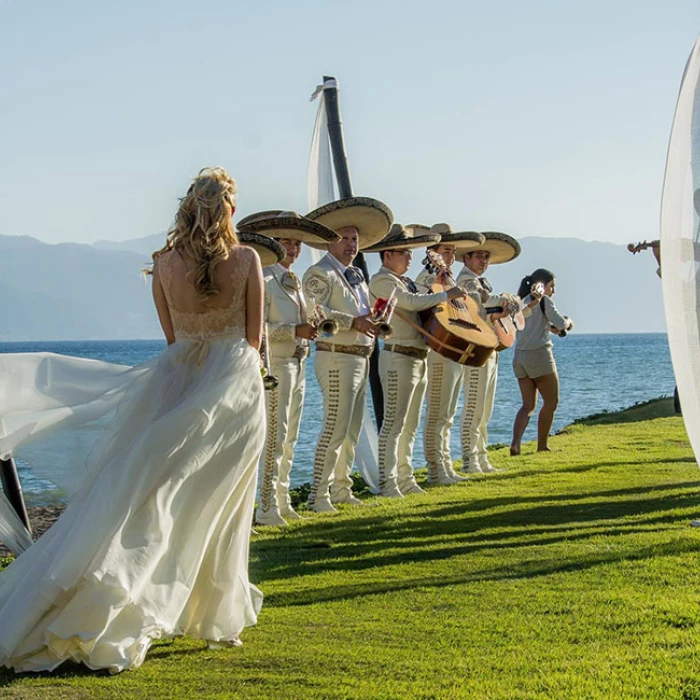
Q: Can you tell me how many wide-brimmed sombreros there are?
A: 6